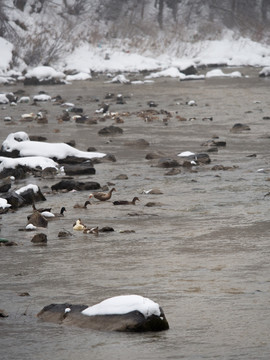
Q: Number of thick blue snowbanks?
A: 0